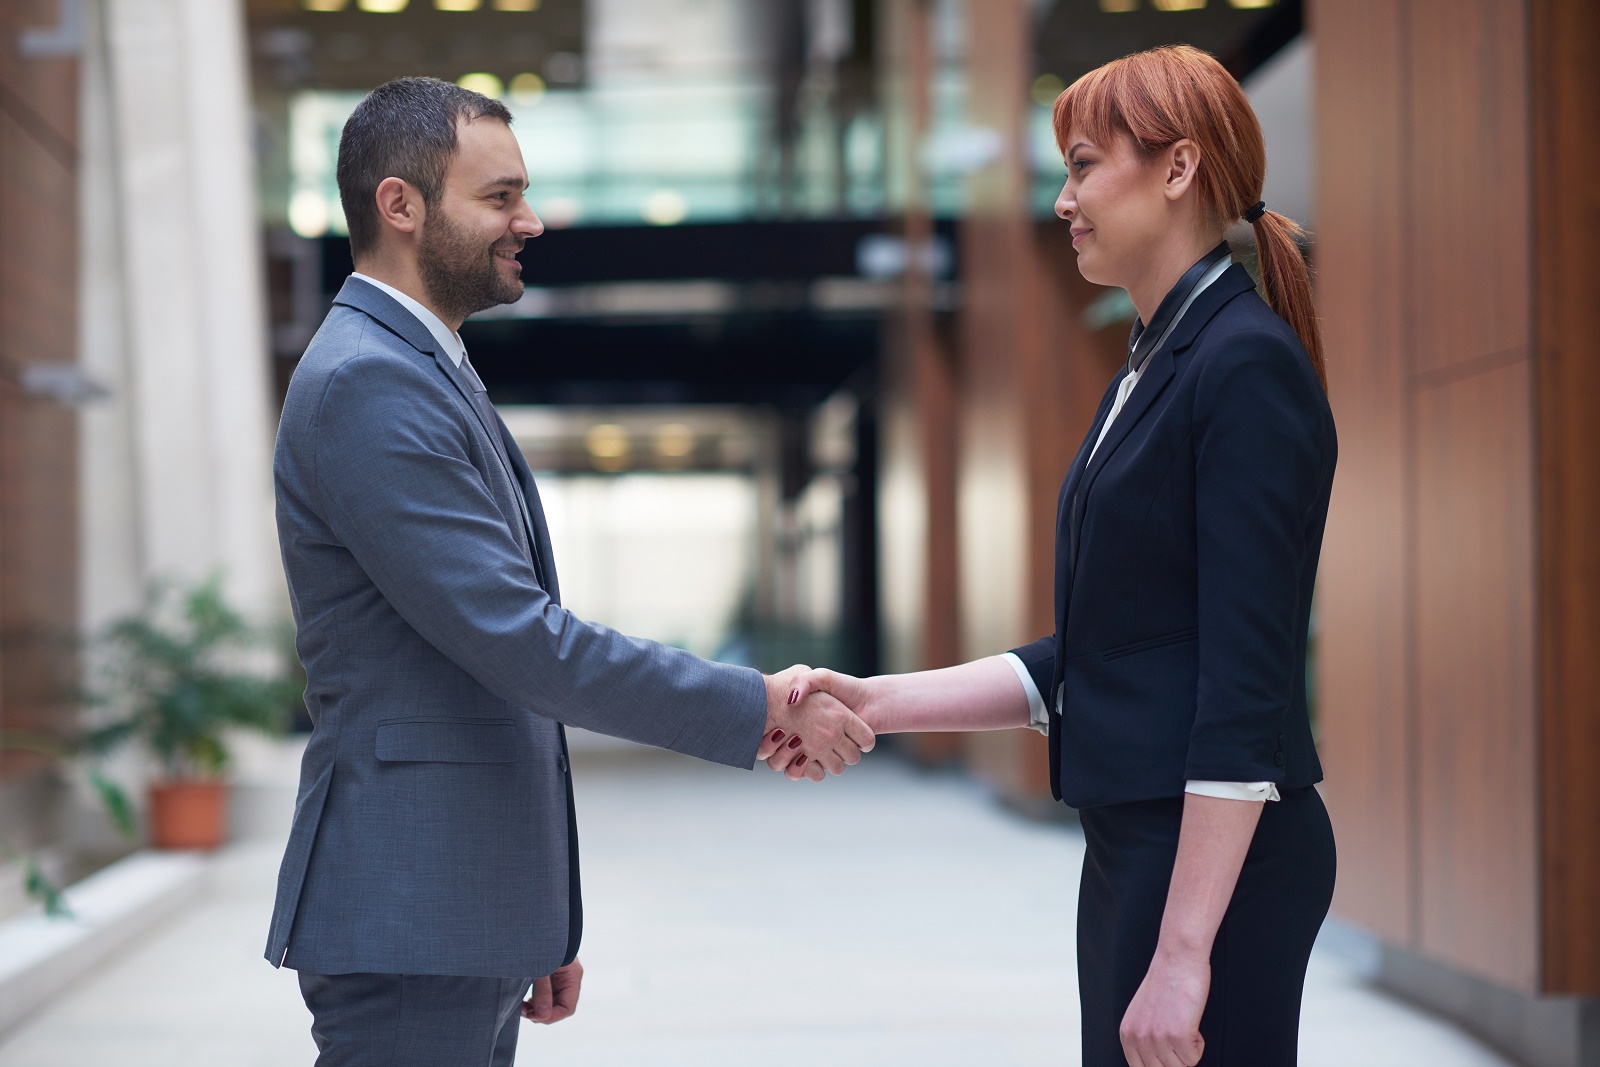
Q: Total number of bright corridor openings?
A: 1